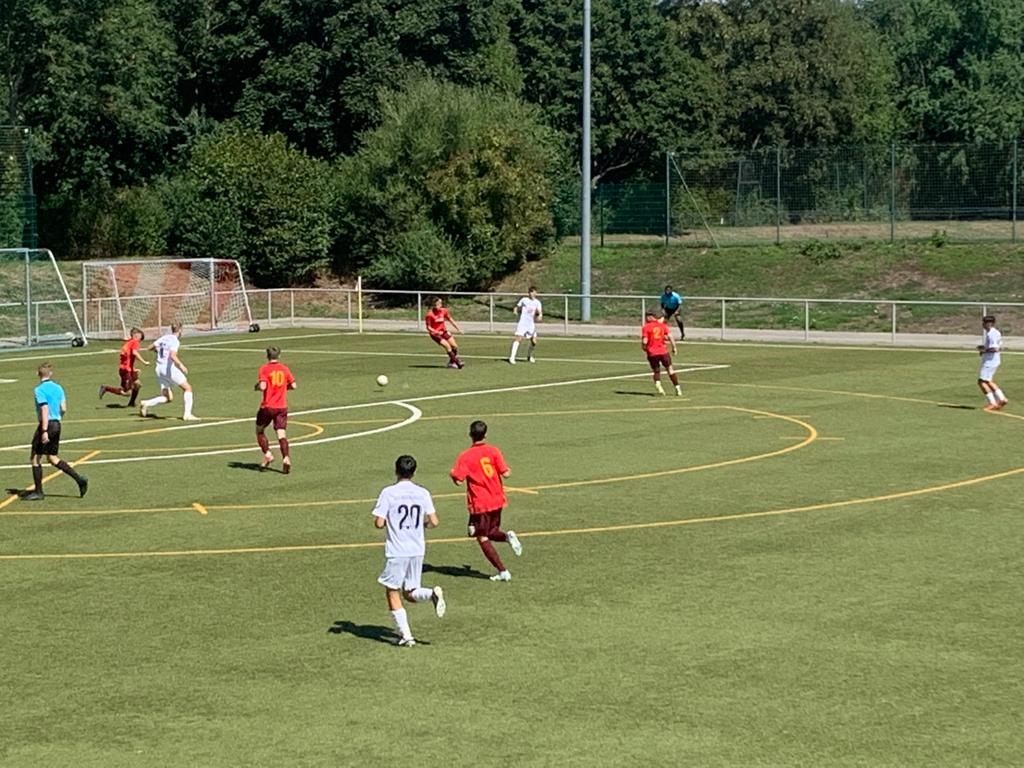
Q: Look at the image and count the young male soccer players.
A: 9